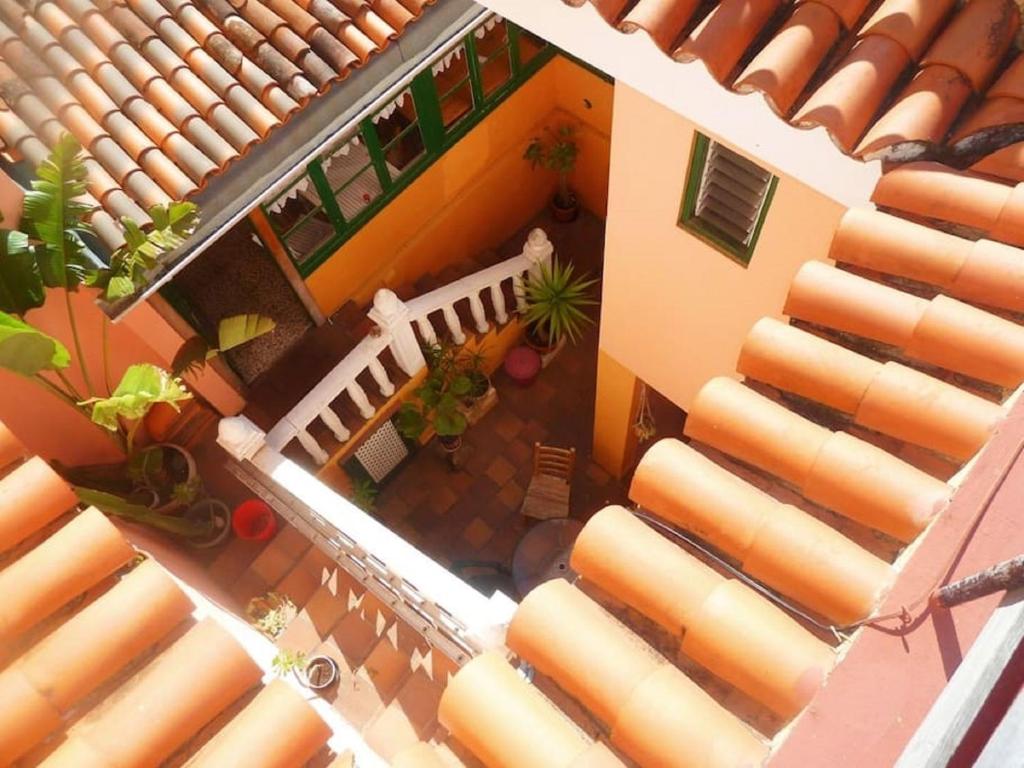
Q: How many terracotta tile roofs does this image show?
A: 4